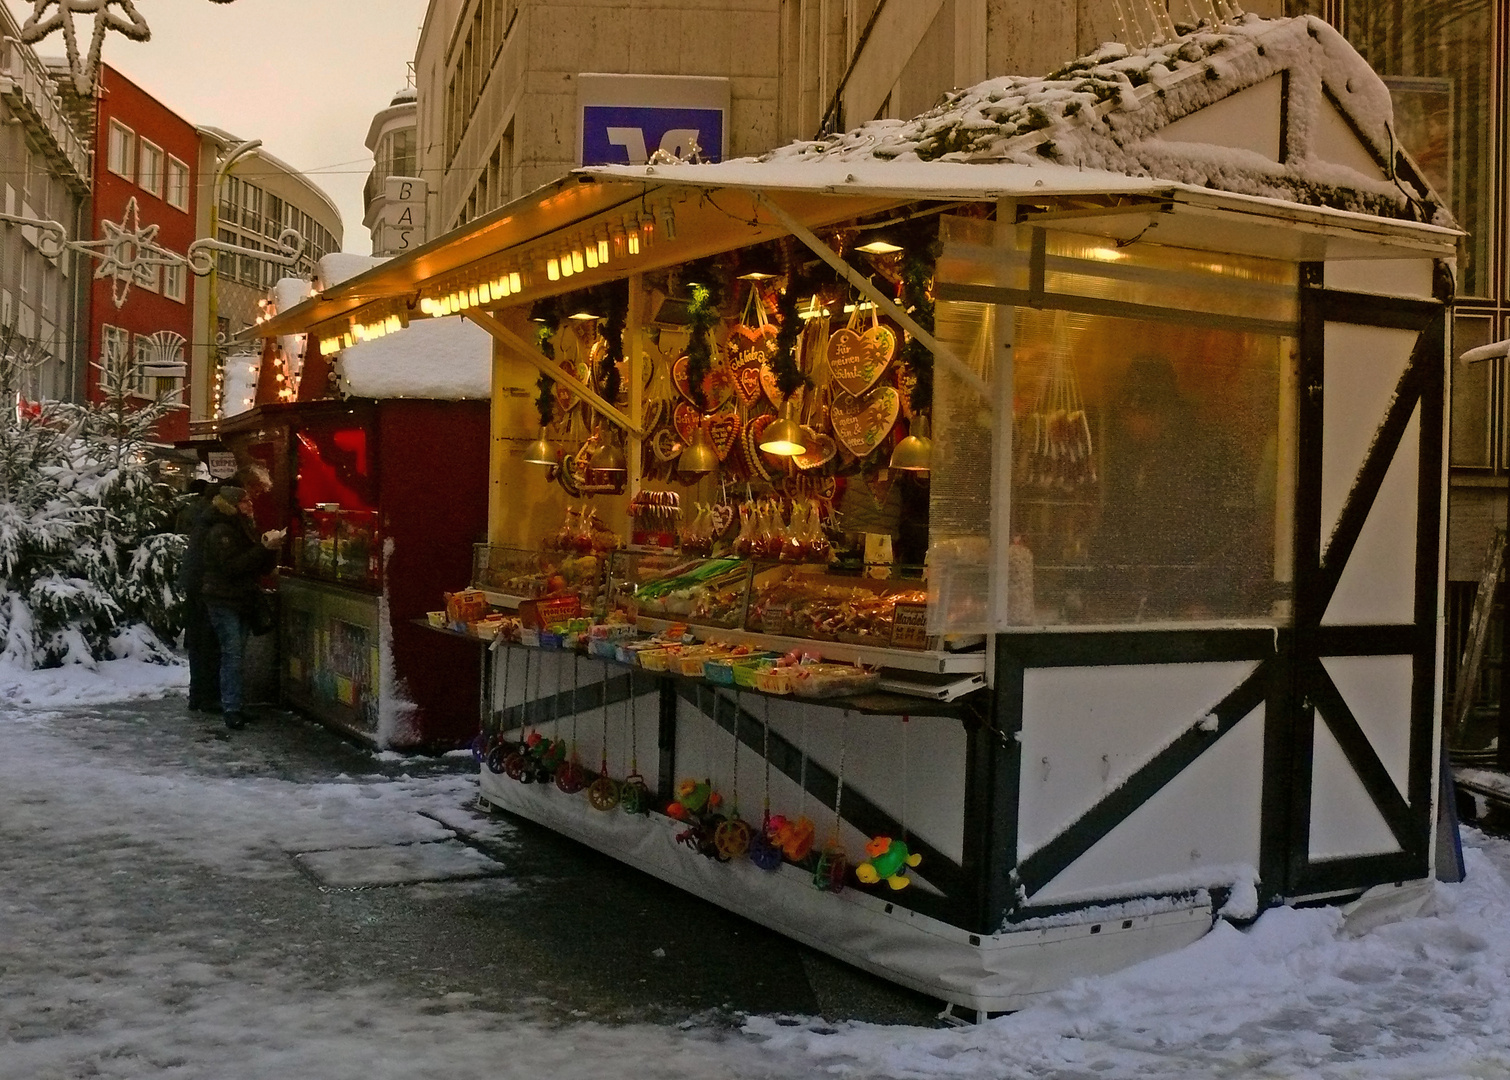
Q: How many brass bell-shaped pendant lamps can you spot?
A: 5